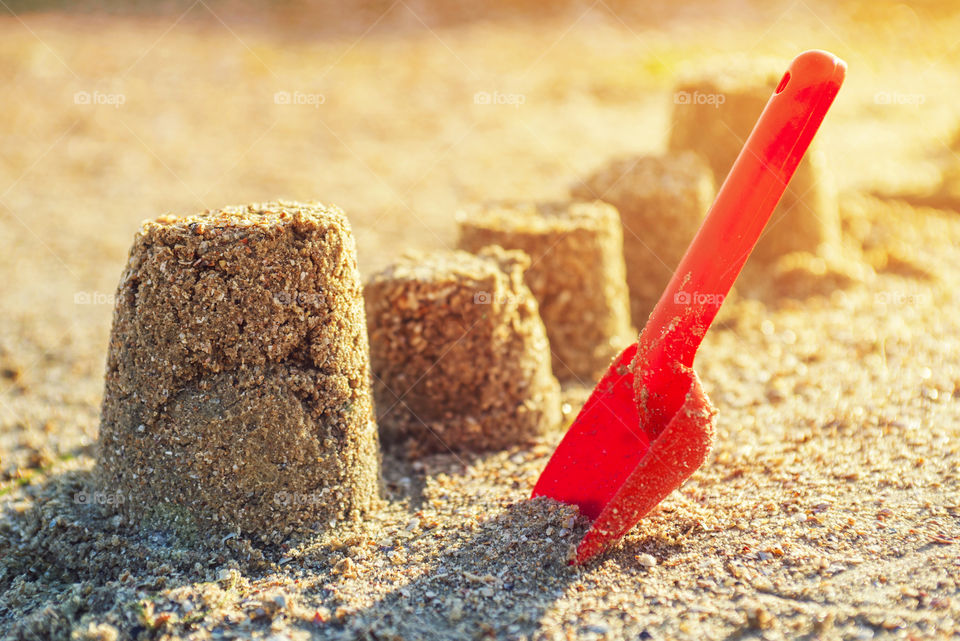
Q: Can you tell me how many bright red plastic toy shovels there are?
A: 1